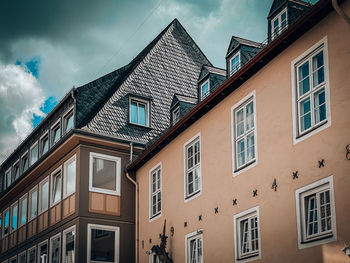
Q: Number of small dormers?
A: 4